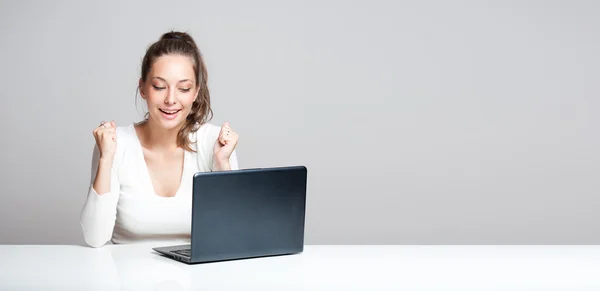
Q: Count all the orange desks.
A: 0